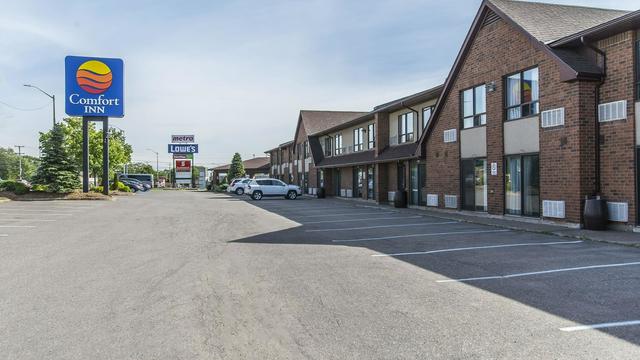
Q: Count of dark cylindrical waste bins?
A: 3